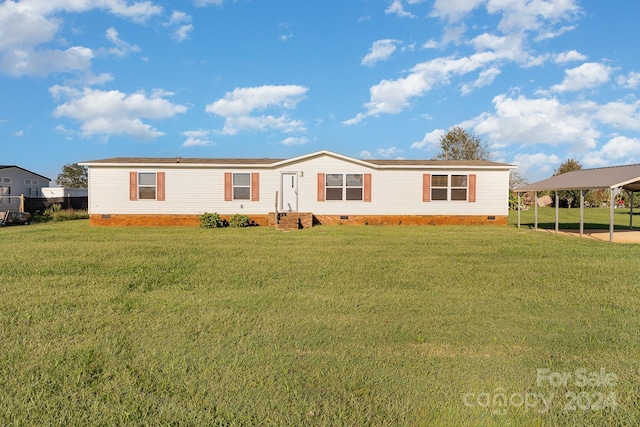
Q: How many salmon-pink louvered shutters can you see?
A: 8